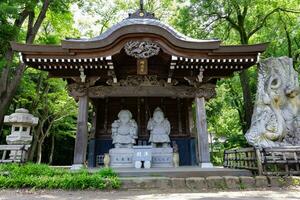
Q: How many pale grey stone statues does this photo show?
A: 2